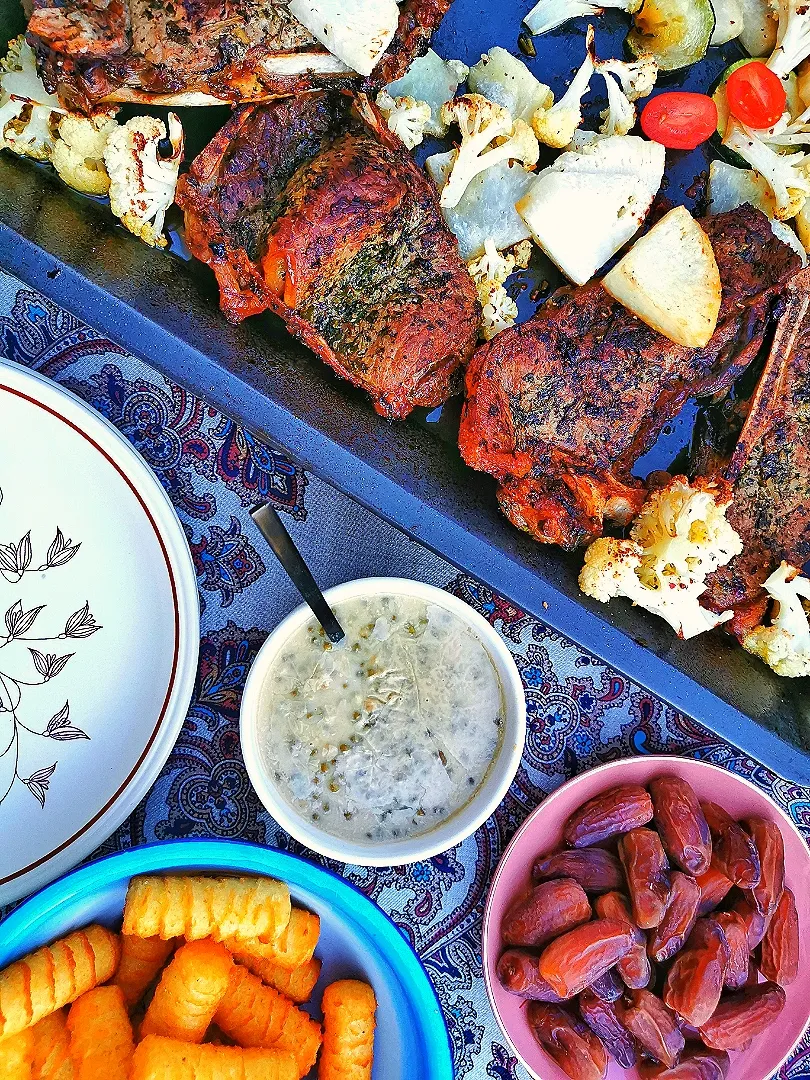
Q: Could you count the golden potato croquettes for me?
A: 12